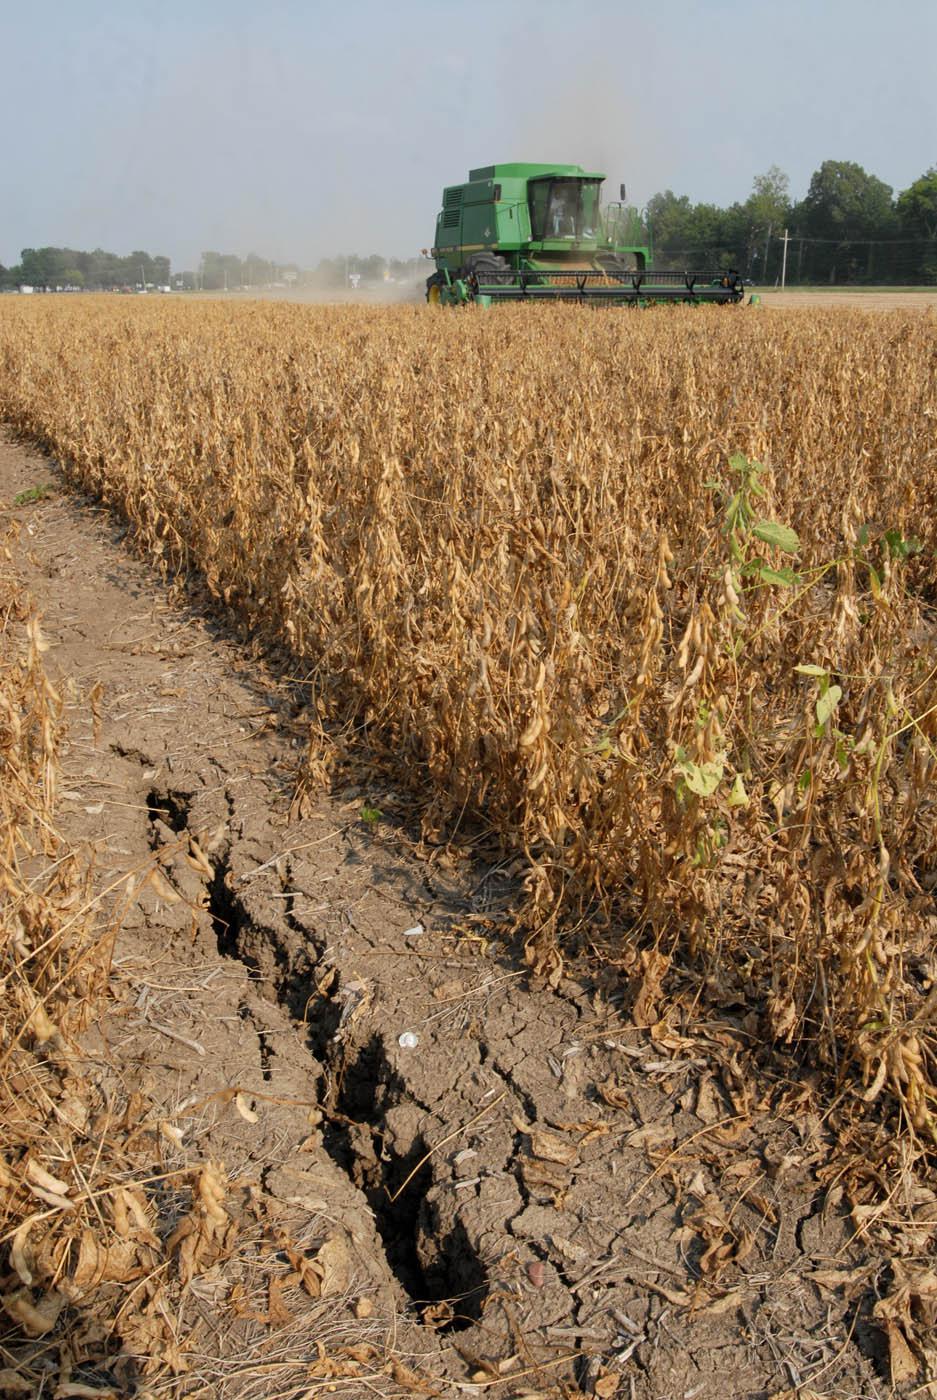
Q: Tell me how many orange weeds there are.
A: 0